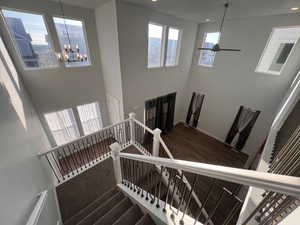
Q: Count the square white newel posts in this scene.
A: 3